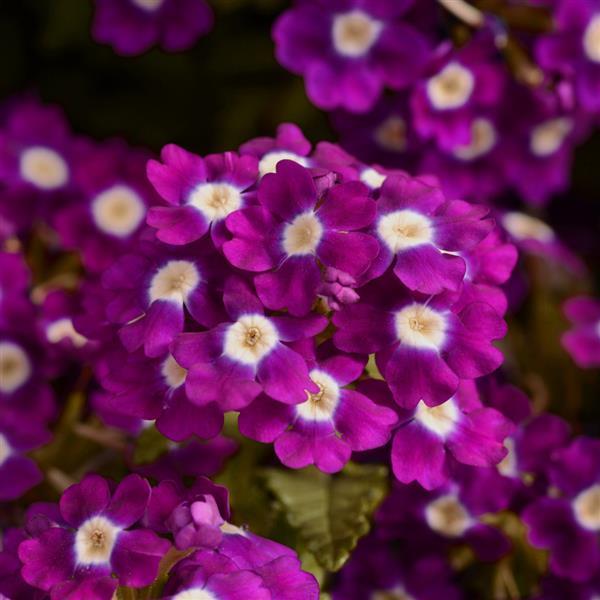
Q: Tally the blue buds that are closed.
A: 0